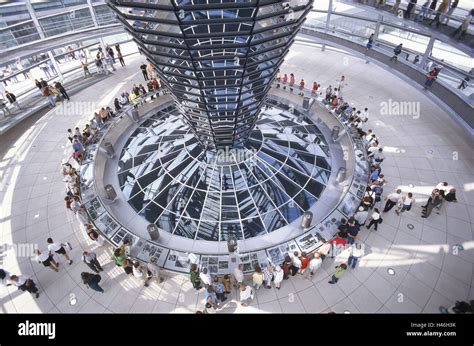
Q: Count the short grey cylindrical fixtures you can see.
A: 9